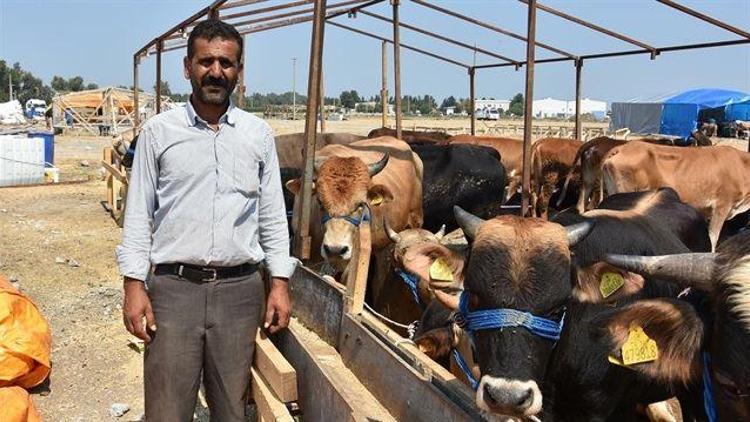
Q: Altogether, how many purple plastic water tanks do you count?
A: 0